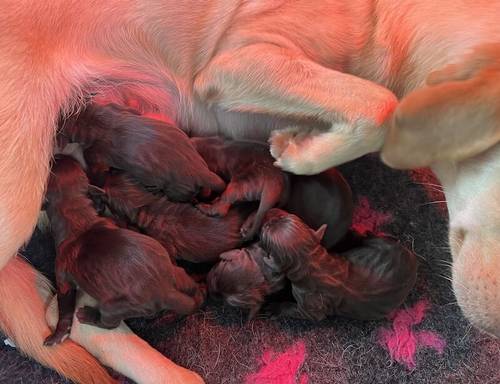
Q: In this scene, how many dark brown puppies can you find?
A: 6